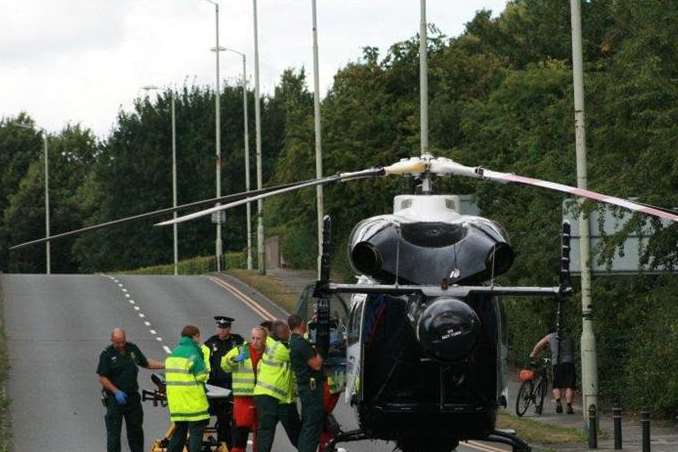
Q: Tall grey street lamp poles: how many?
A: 8